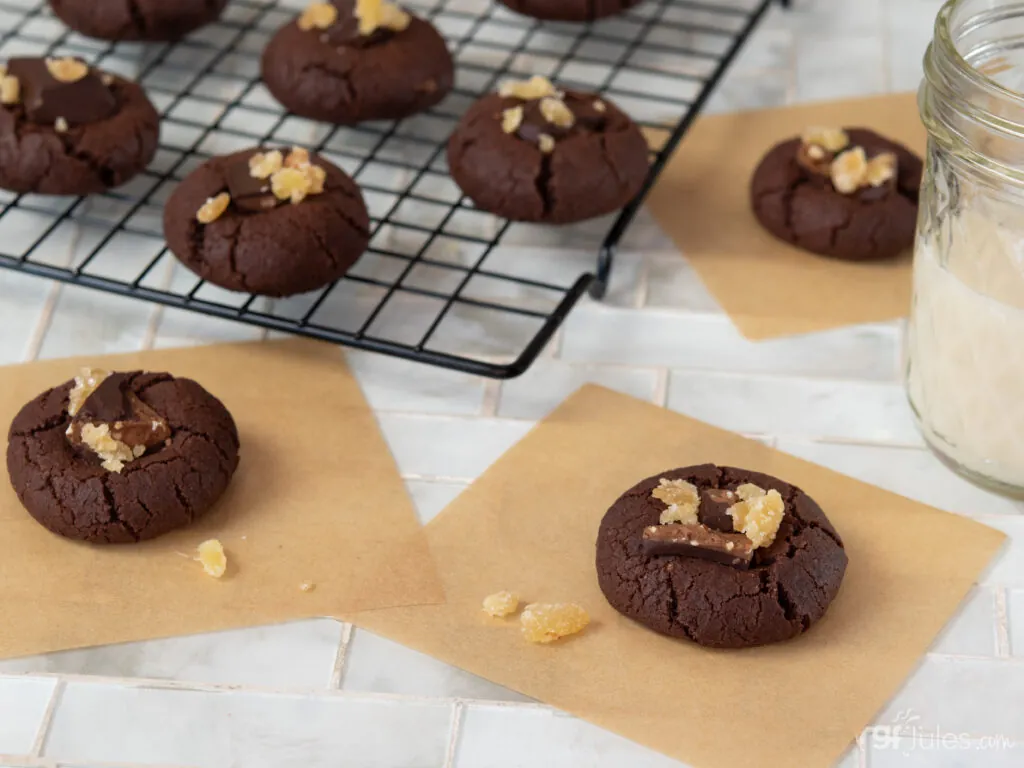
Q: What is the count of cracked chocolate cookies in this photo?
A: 9